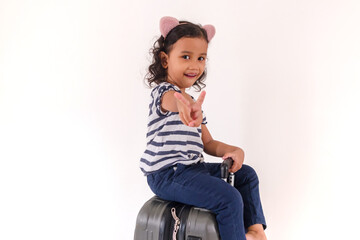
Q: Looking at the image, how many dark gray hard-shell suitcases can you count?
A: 1